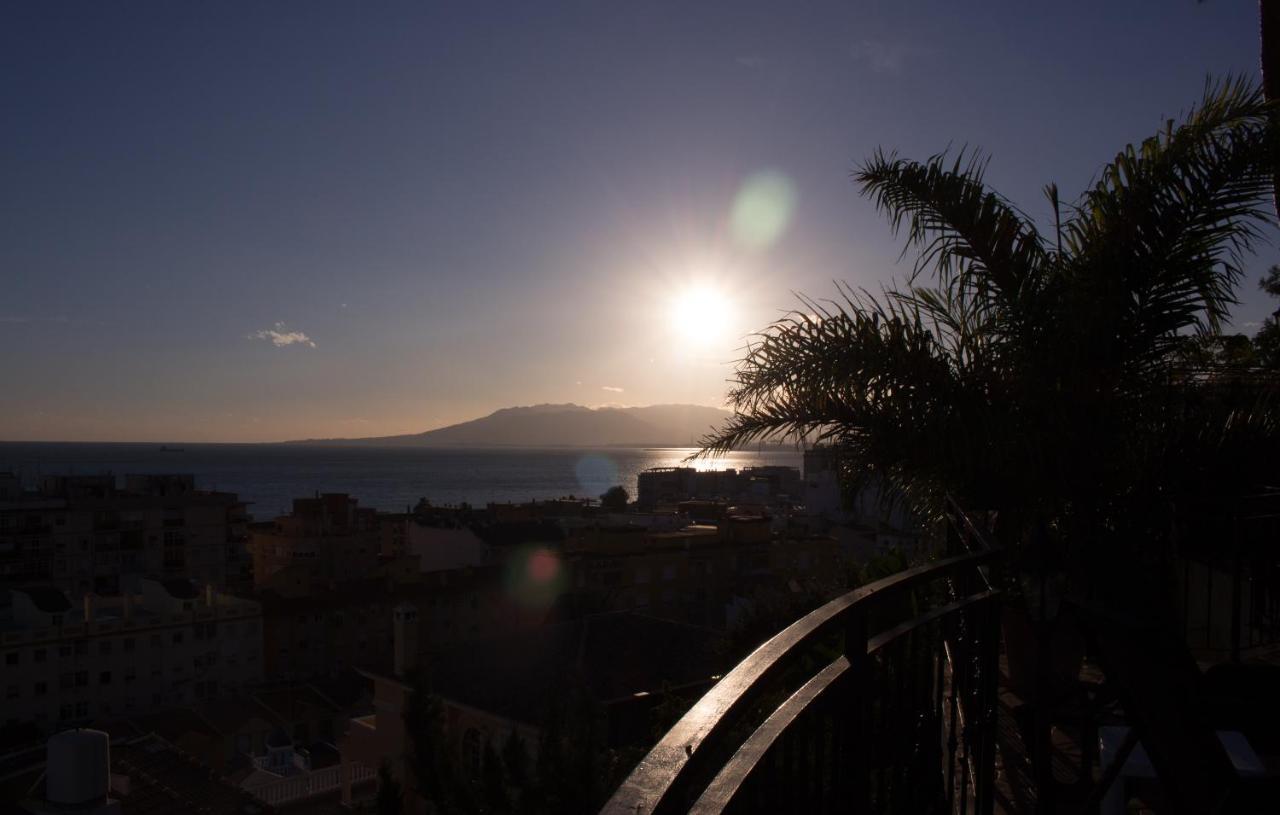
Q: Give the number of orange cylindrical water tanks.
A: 0